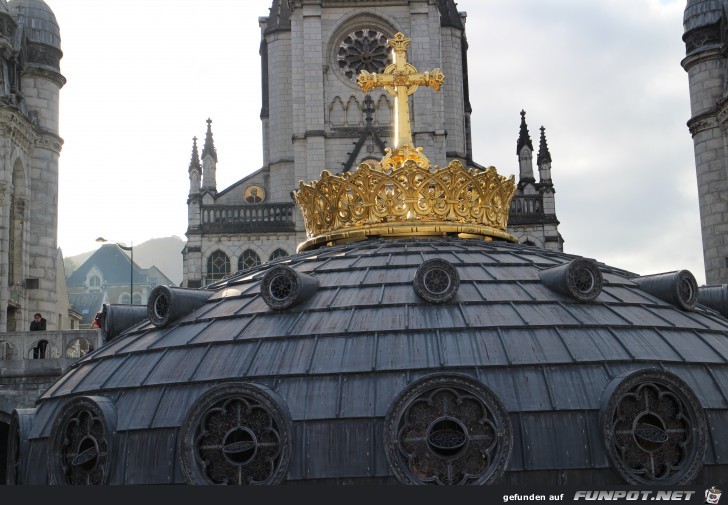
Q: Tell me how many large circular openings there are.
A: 4